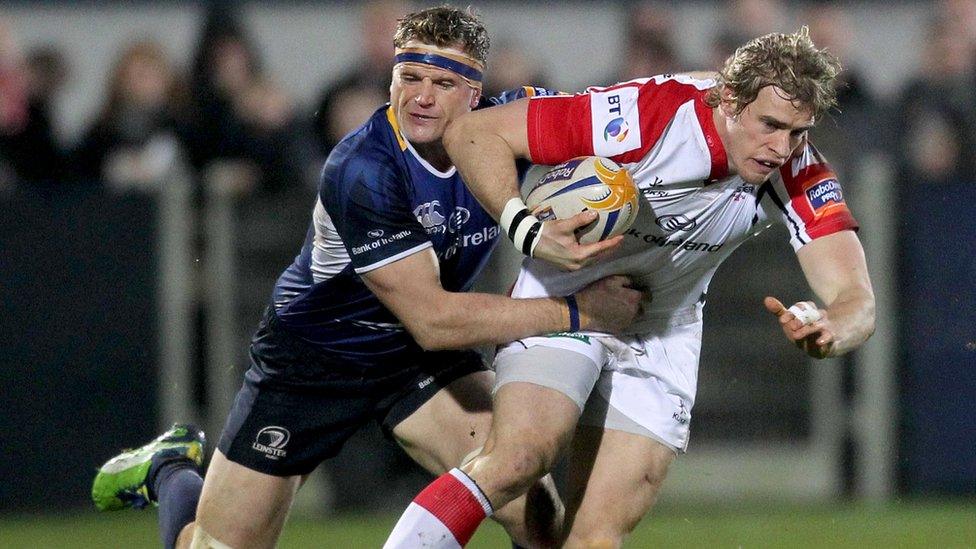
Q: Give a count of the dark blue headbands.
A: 1